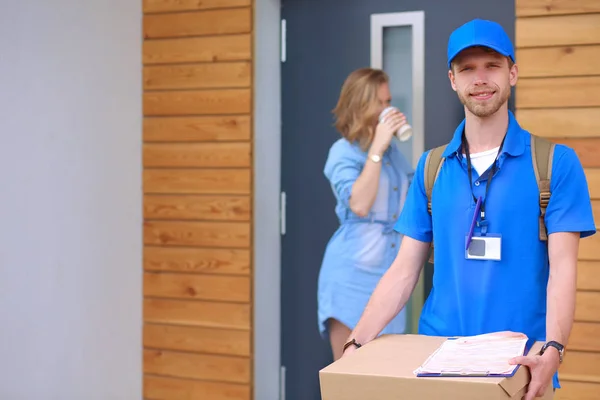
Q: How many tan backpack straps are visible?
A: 2